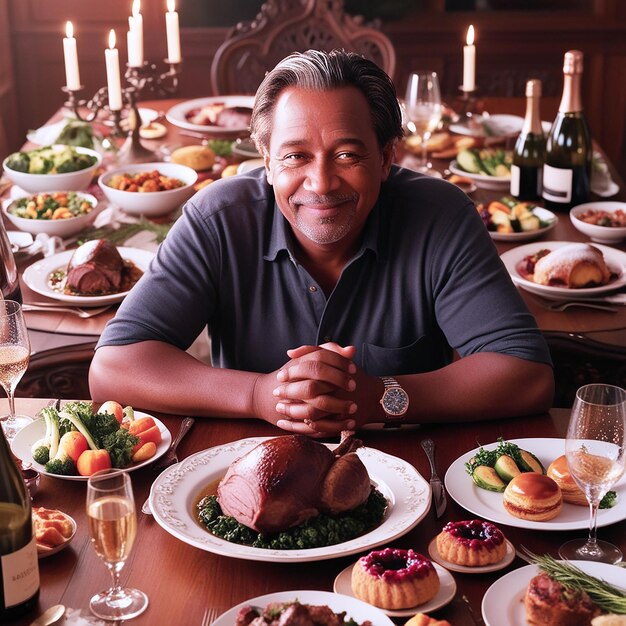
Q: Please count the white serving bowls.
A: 4